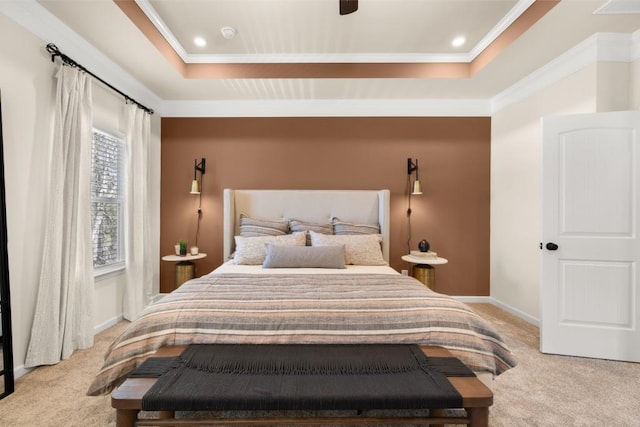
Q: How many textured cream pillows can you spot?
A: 2